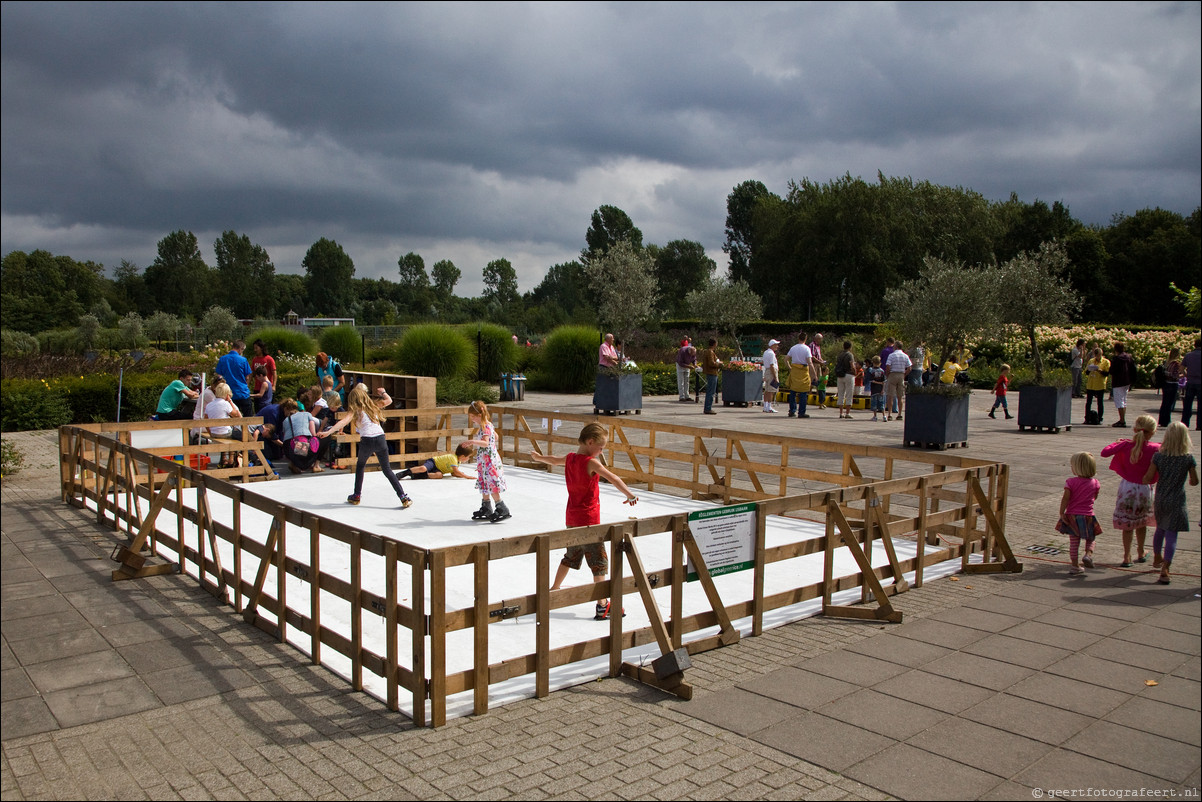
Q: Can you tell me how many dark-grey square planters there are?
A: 4